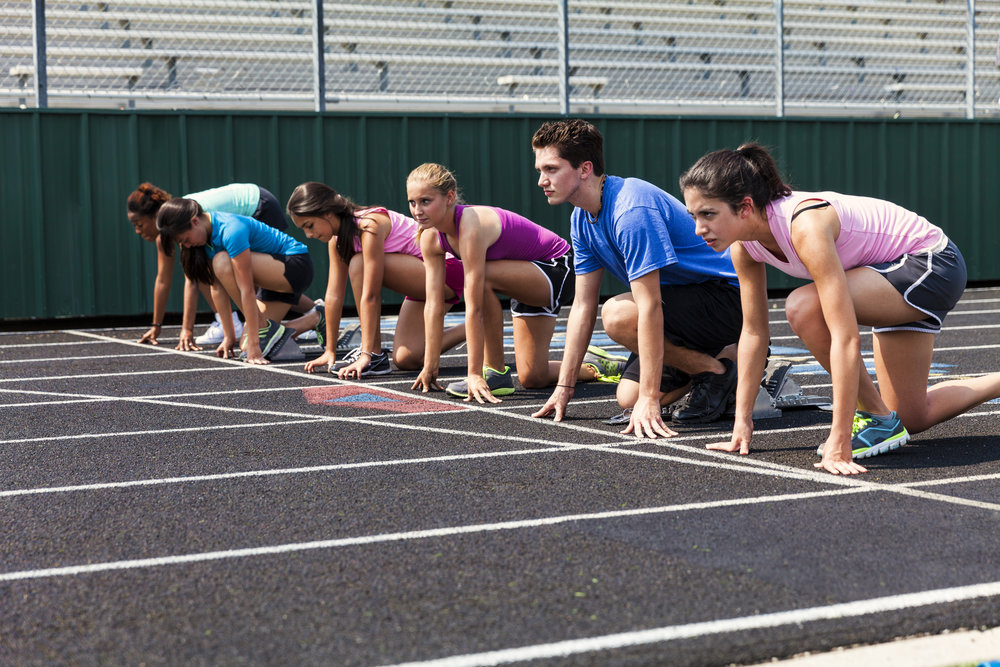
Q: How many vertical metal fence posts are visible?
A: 5